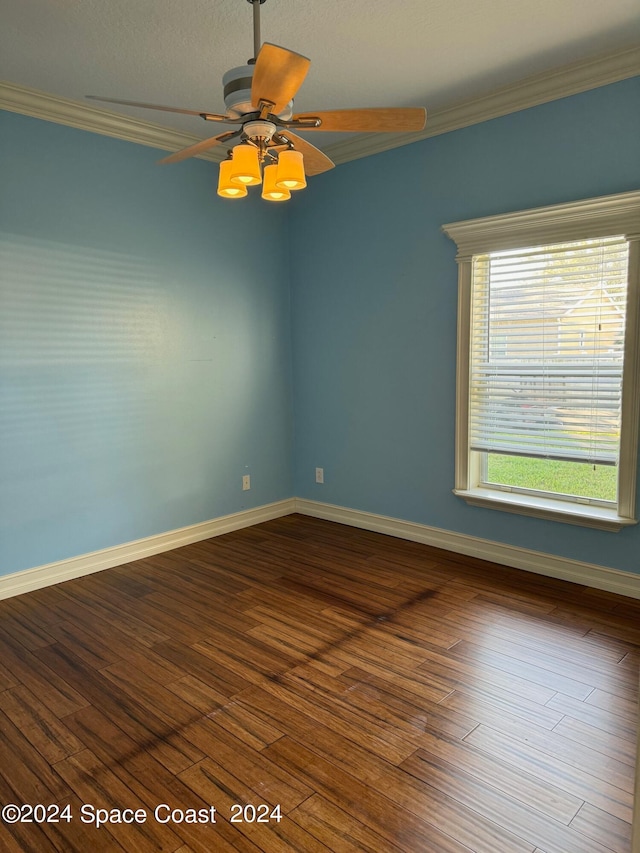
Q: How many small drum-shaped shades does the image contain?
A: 4